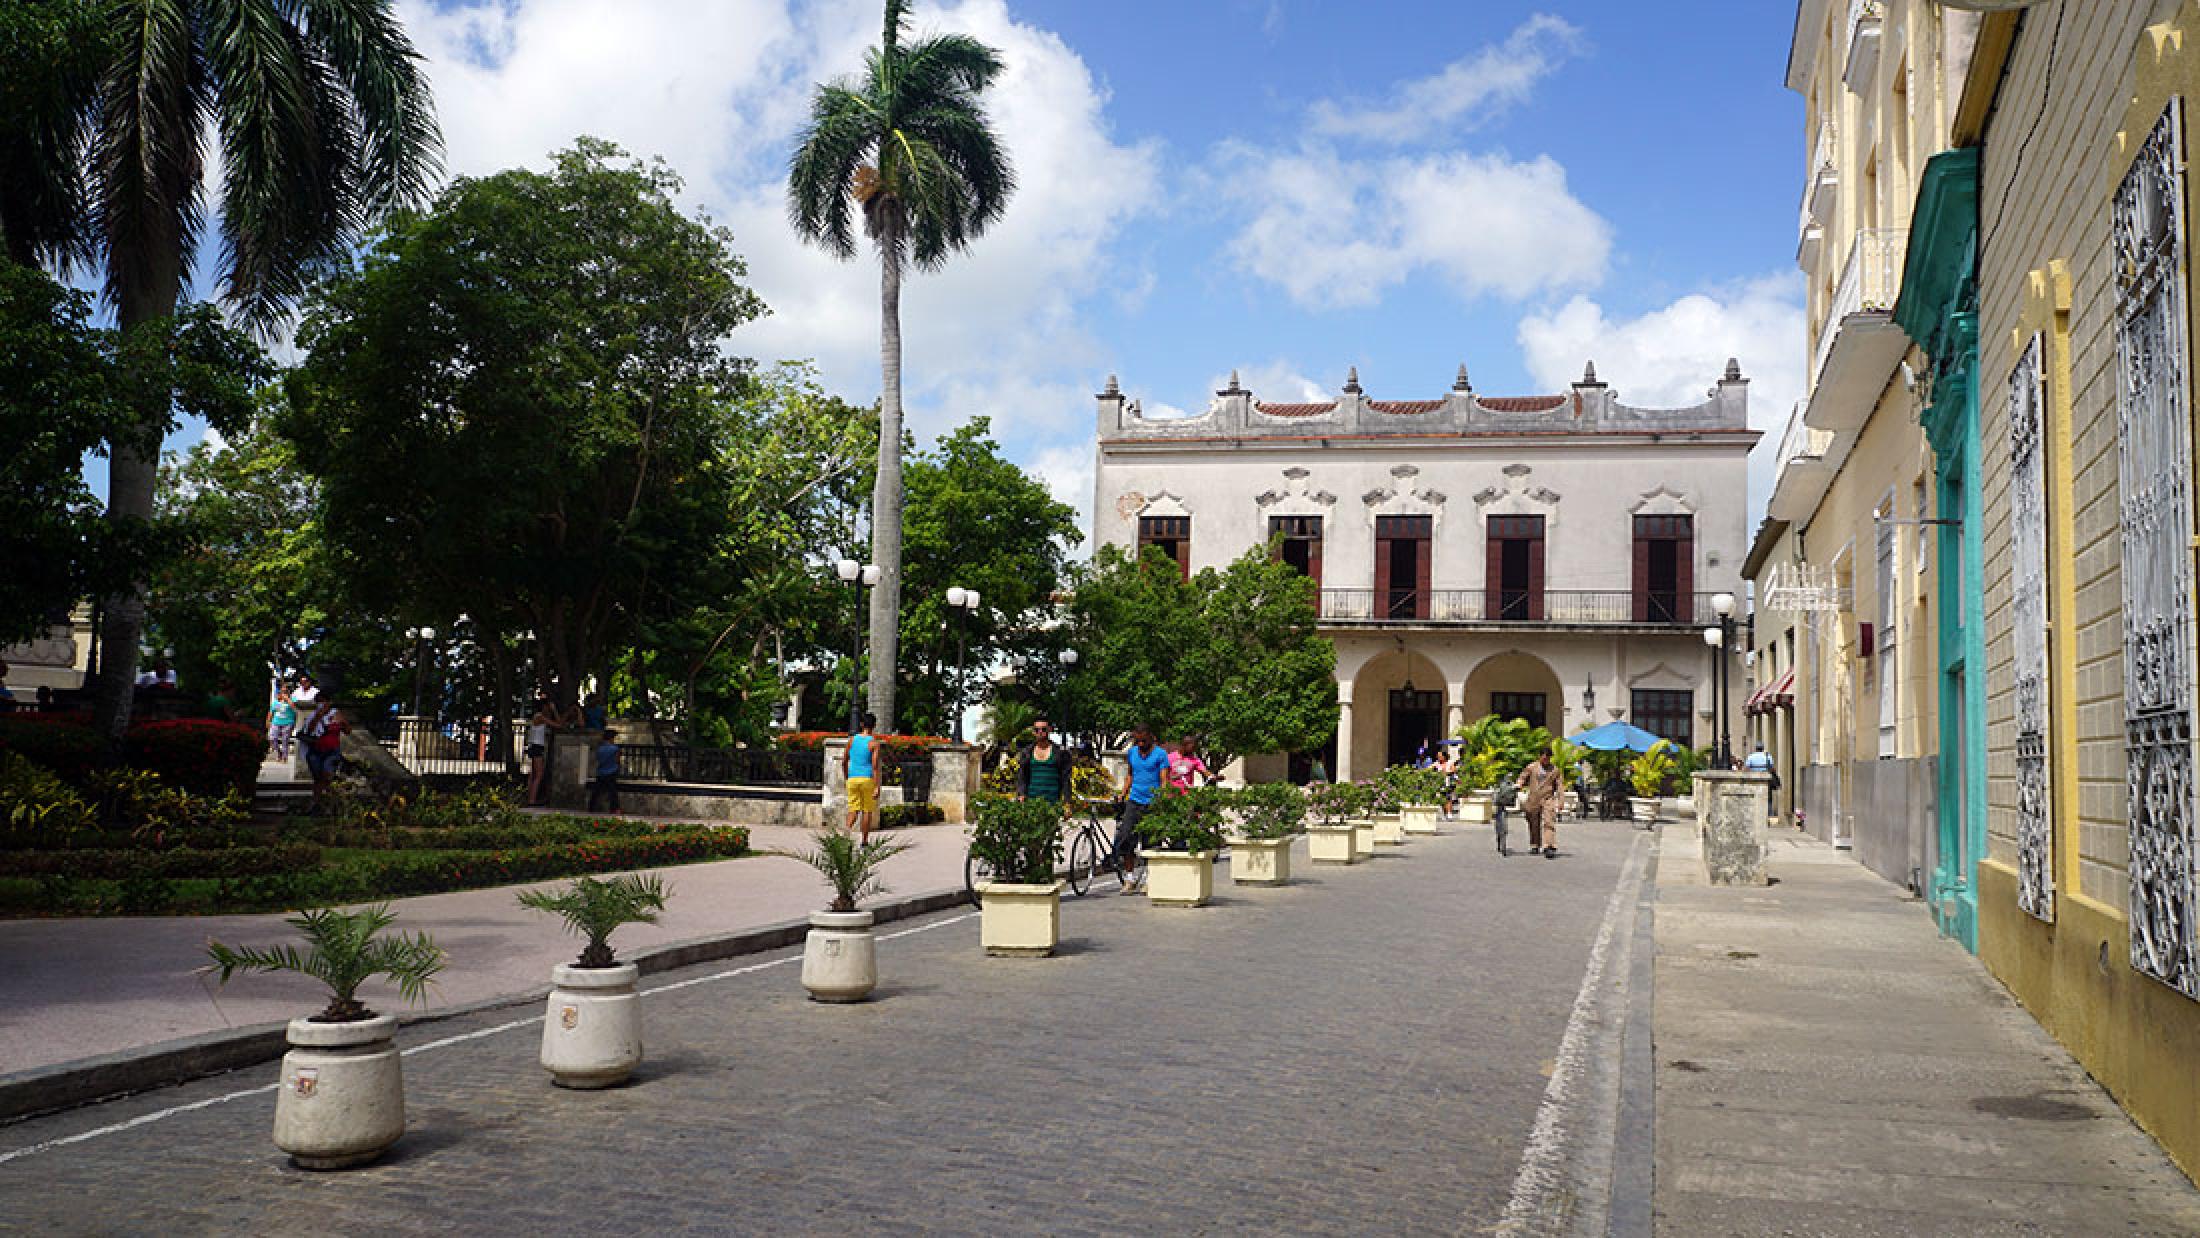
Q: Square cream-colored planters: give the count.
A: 8